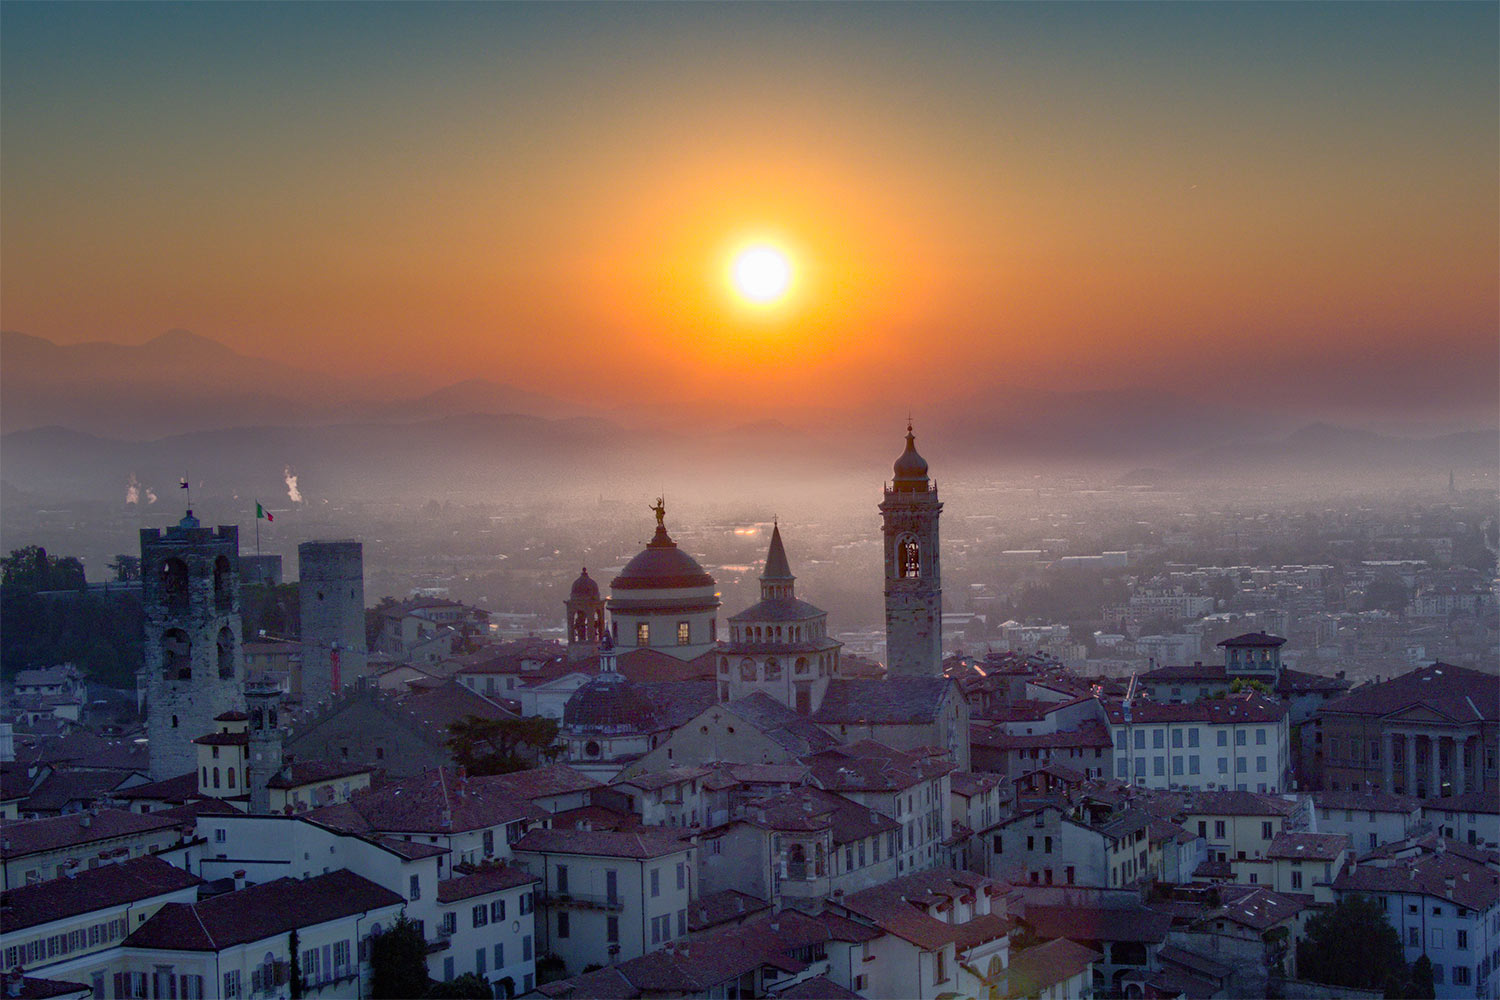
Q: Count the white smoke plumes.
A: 3